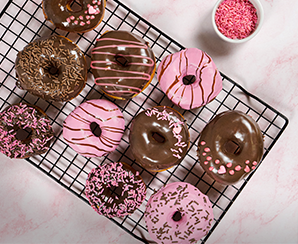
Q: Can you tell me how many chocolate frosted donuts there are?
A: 7